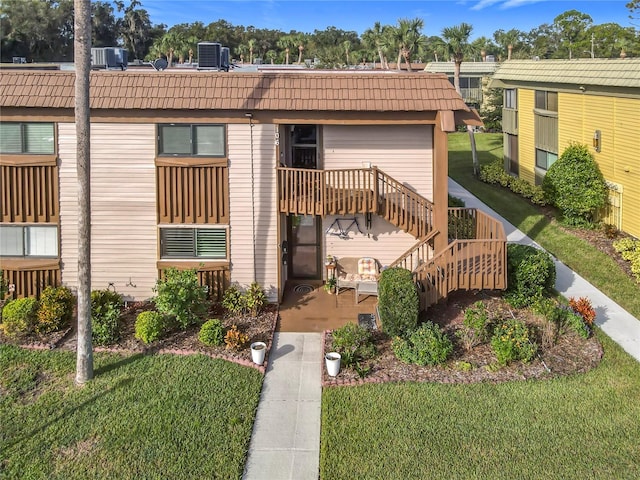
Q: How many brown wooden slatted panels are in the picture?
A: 4